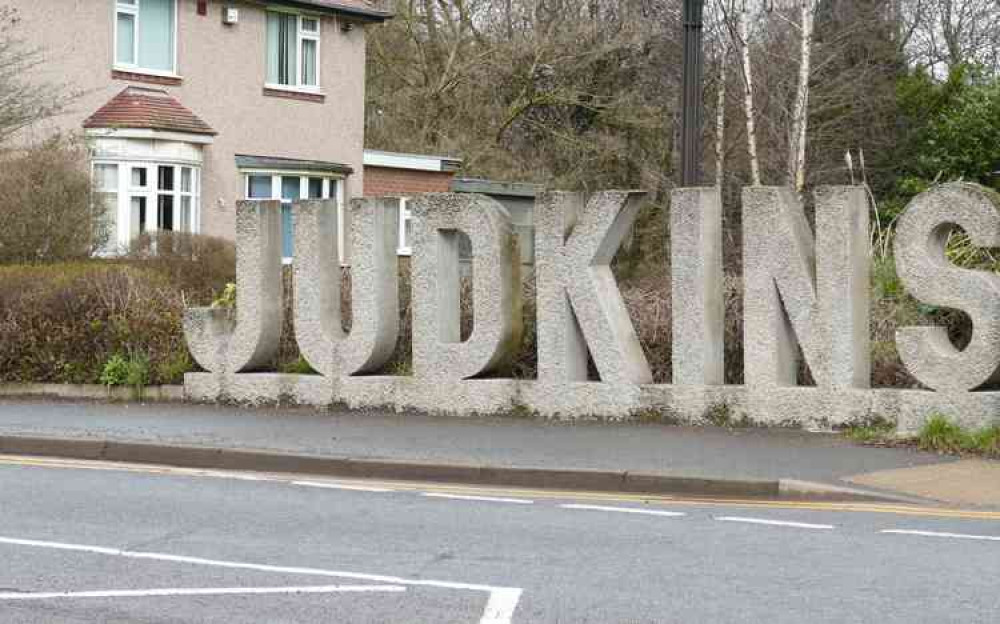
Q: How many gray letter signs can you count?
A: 7